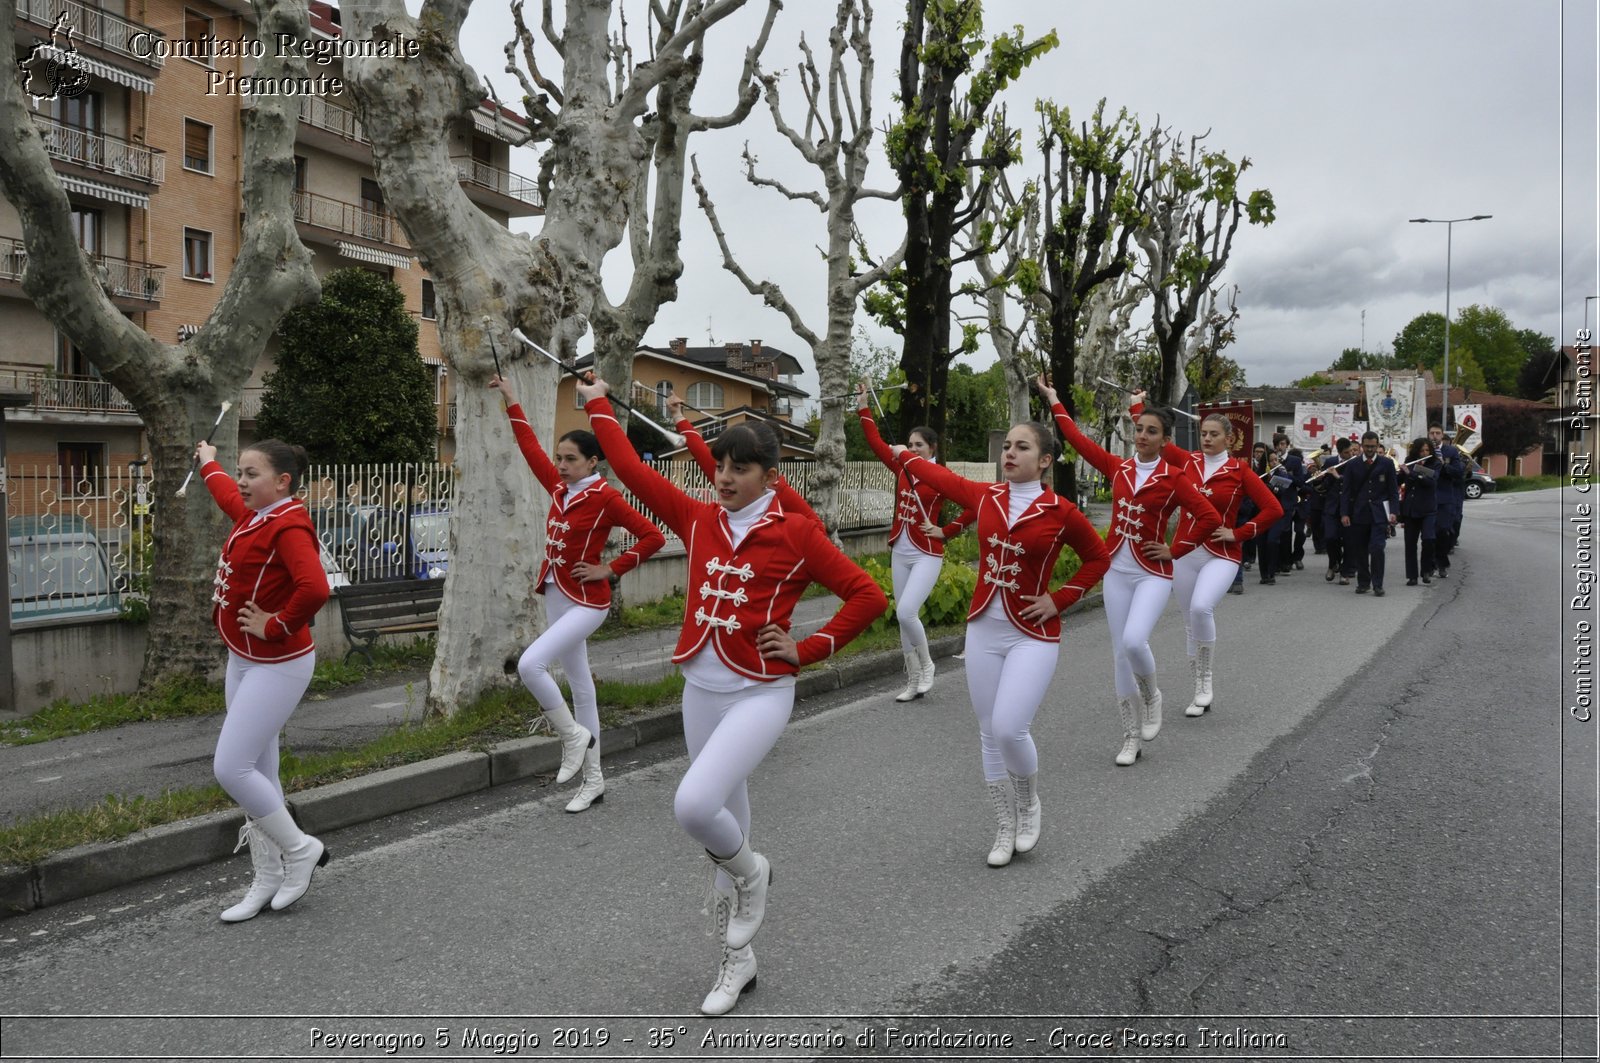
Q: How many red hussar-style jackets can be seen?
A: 8